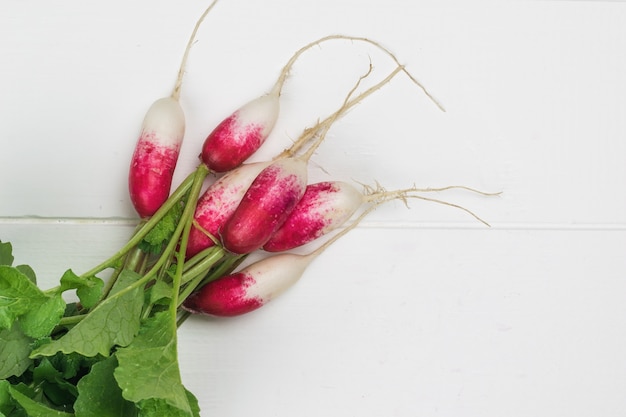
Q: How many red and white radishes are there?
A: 6